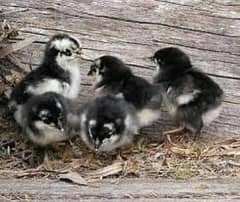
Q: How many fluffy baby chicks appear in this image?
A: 5